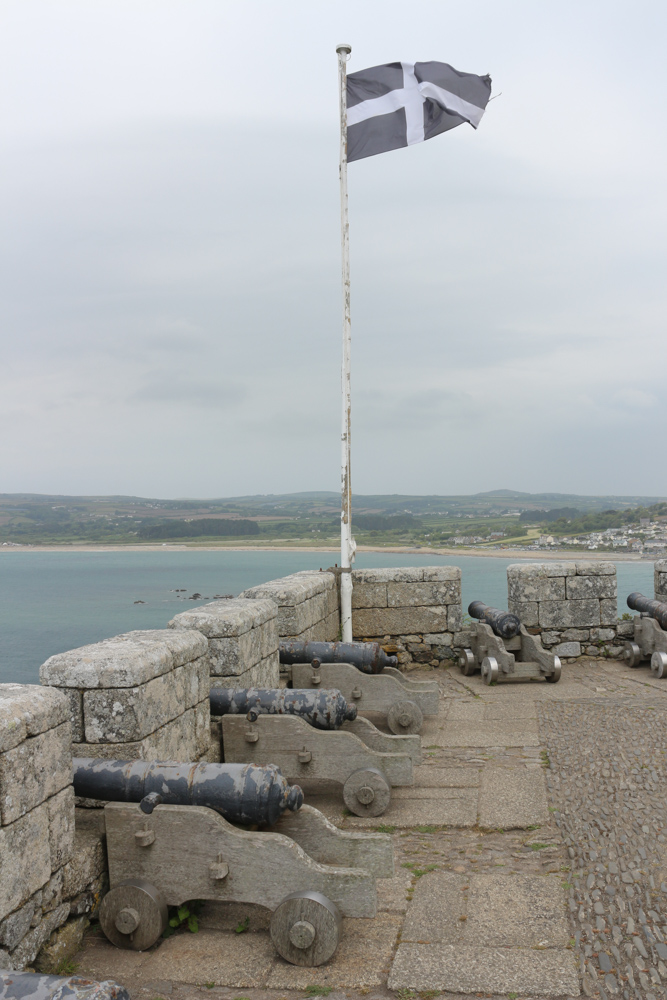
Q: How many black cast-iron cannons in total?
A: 6